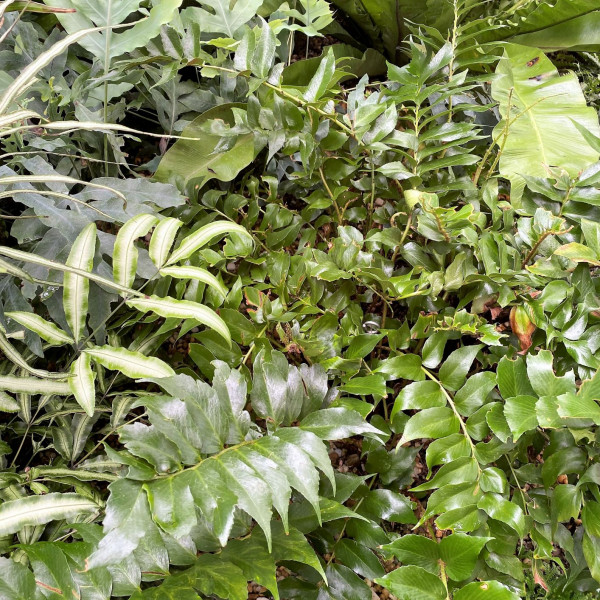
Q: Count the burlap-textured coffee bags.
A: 0